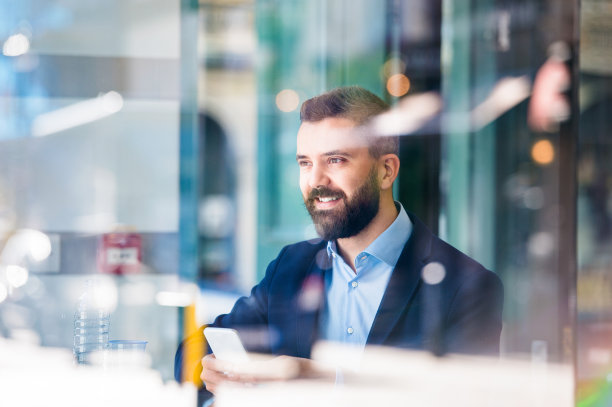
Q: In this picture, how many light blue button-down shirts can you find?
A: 1